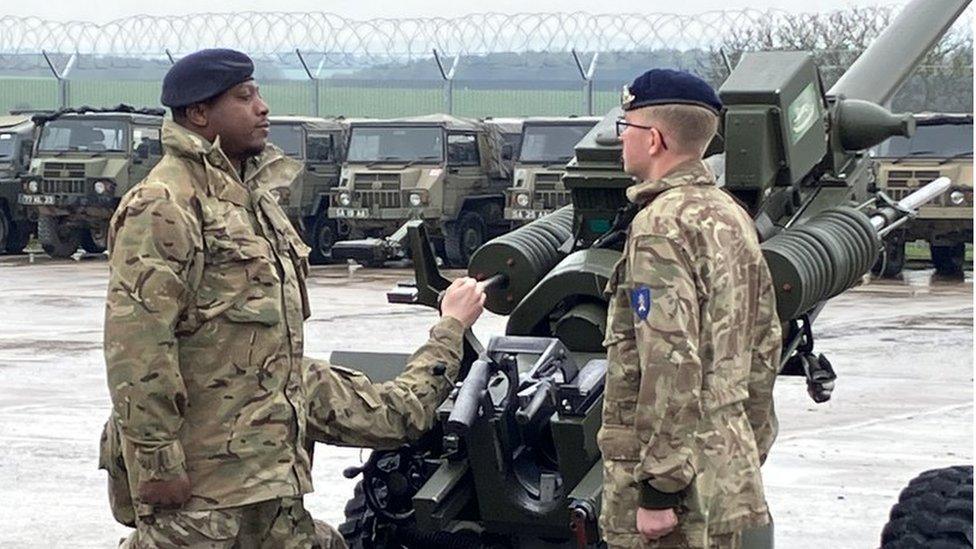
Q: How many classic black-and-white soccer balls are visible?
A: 0